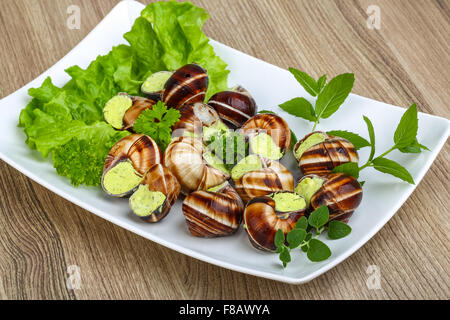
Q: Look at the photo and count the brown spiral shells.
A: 13